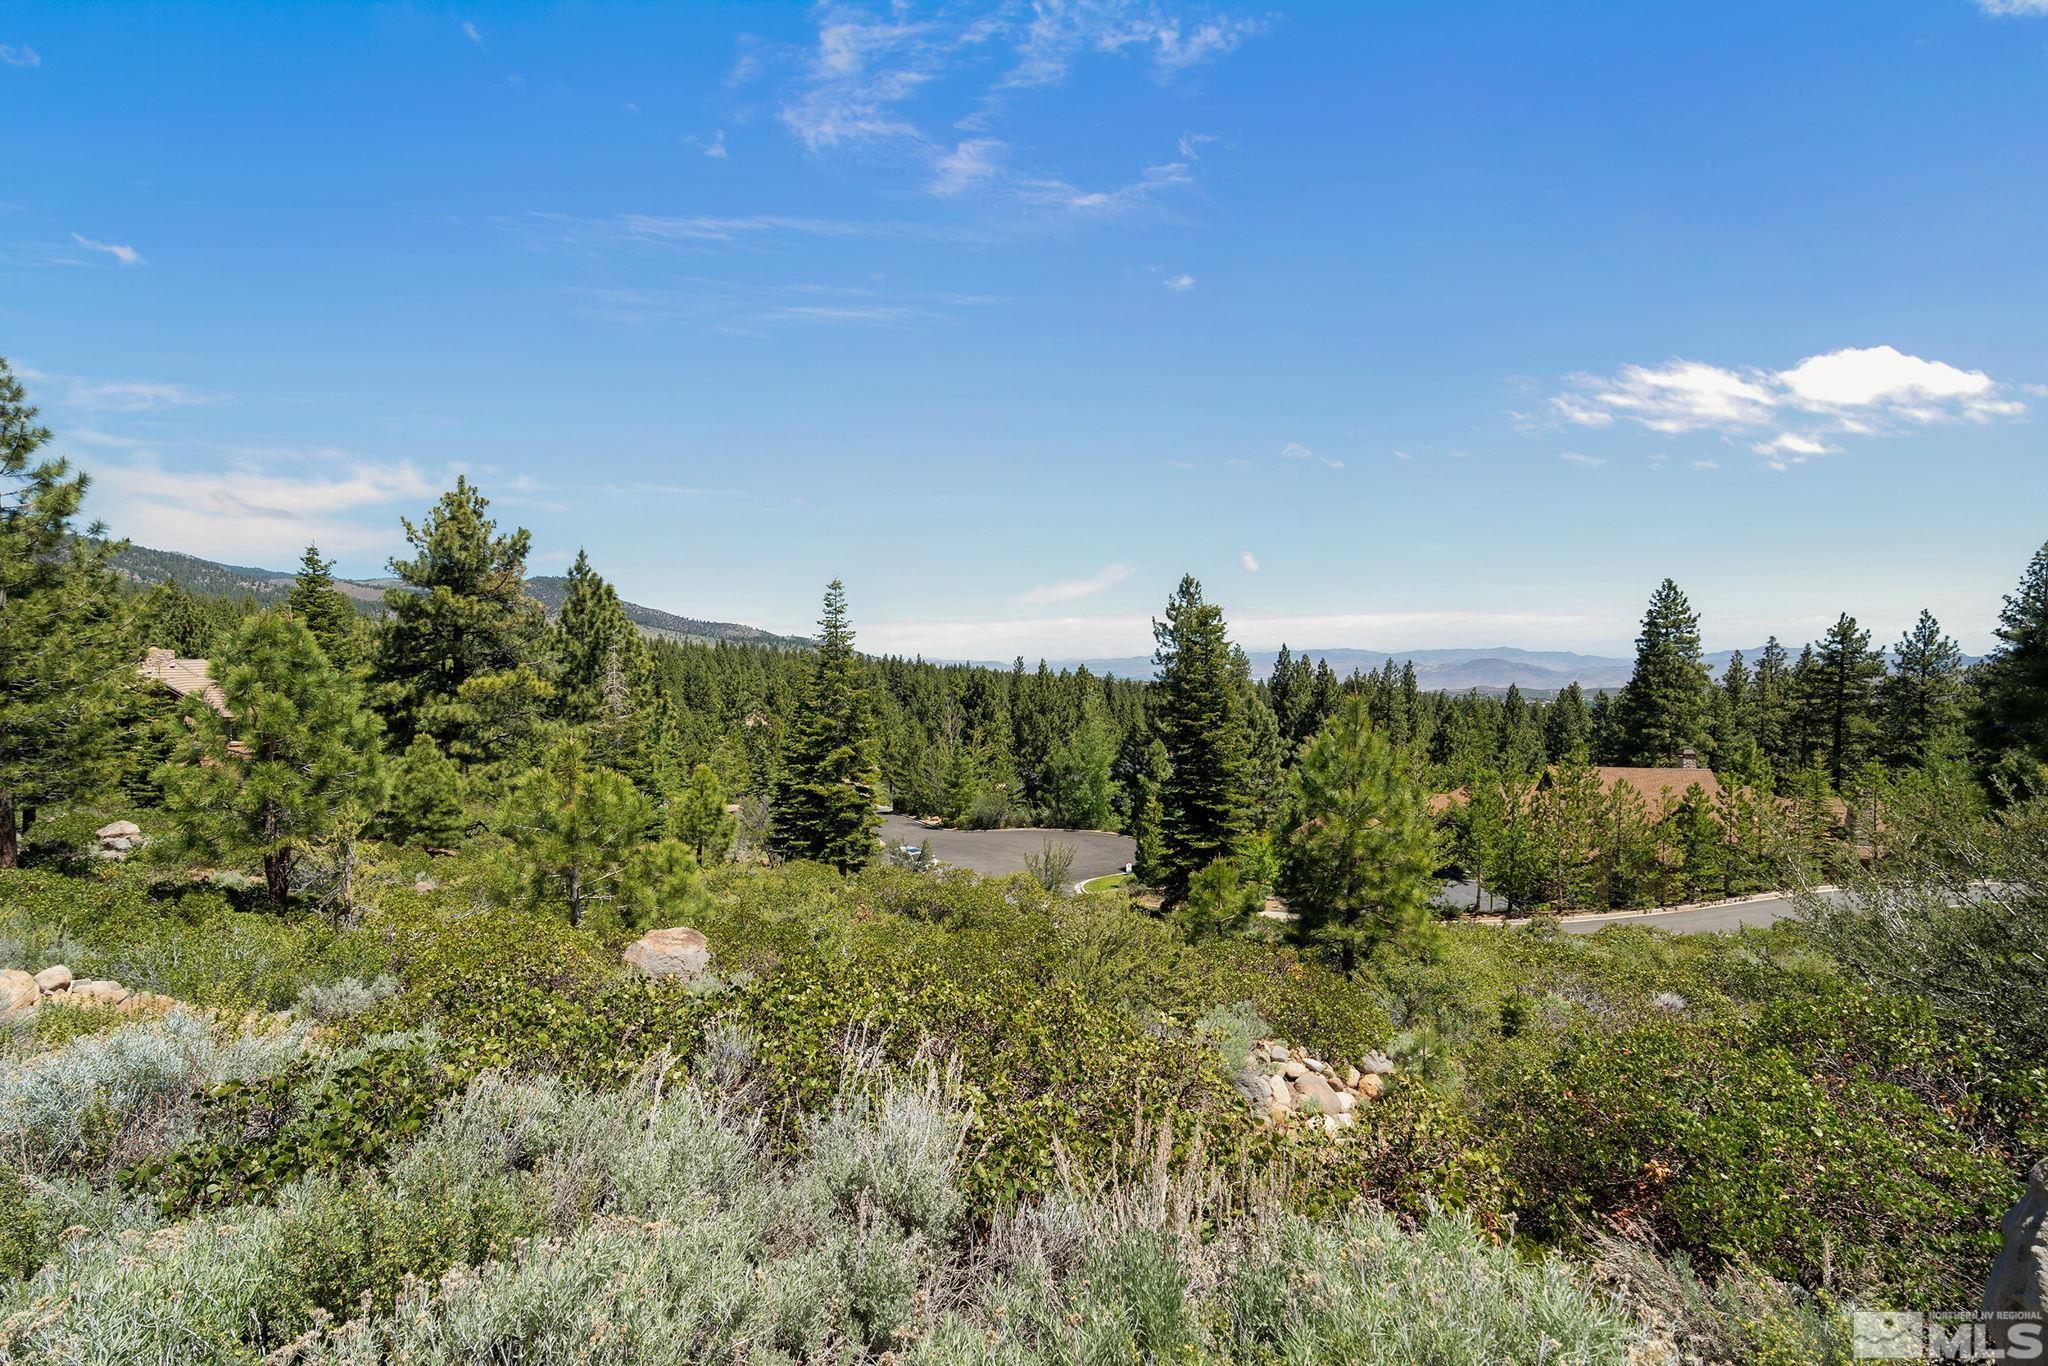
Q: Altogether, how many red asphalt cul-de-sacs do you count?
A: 0